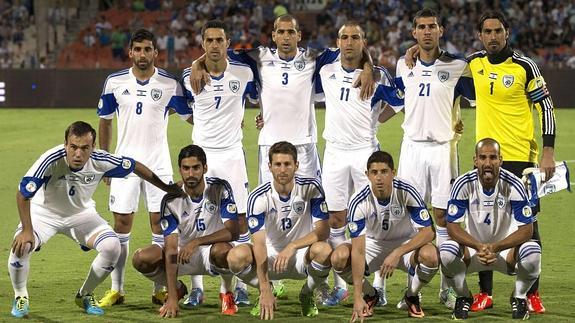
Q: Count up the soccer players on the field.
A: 11